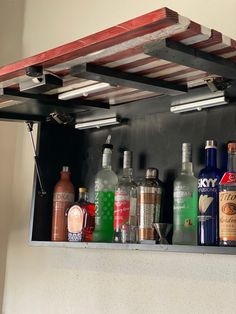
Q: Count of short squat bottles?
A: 1